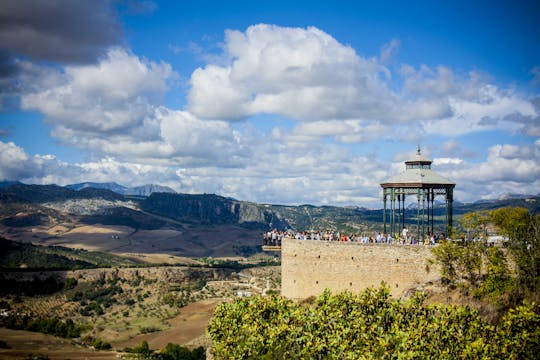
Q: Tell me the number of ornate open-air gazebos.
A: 1